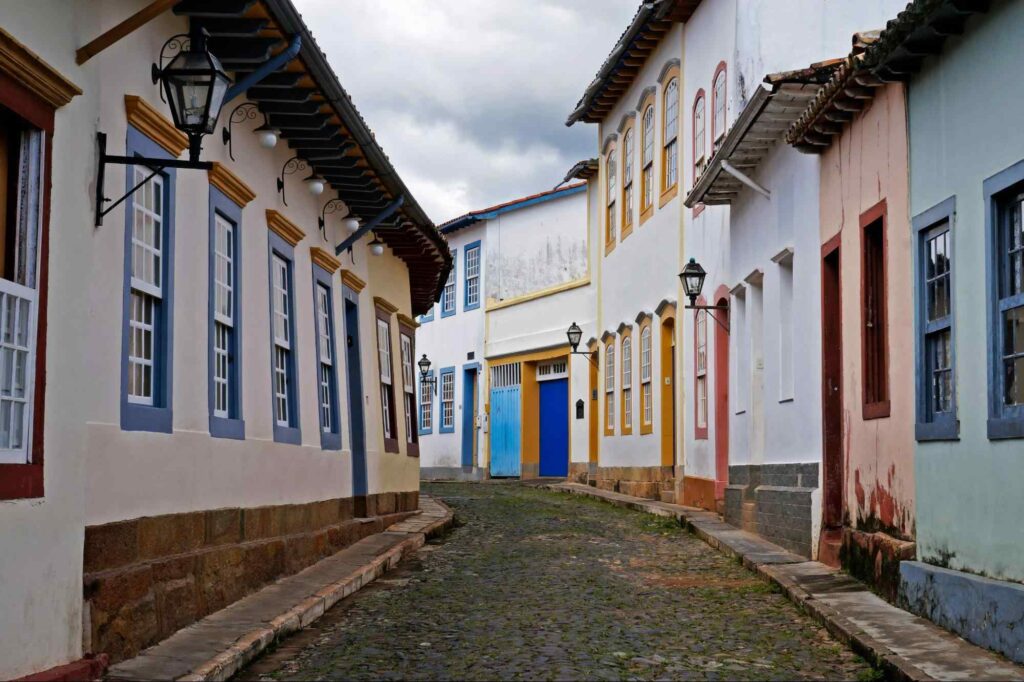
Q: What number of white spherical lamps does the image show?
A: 4